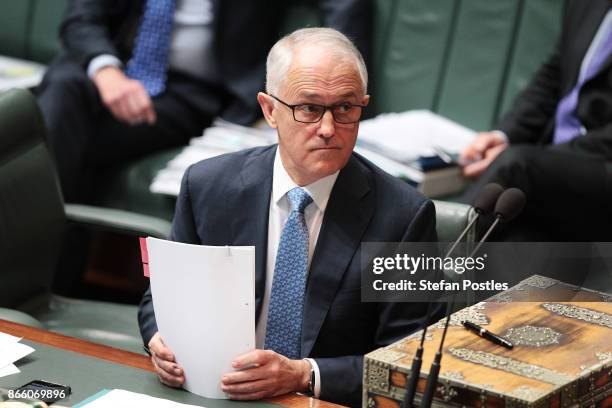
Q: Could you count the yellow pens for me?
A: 0